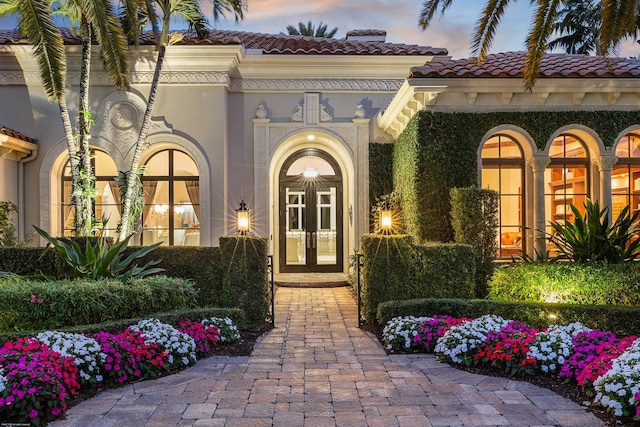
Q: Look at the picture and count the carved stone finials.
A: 2